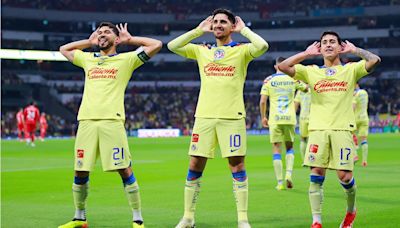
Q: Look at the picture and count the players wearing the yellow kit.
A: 6